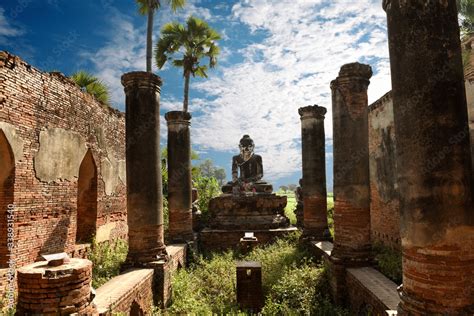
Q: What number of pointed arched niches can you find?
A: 2